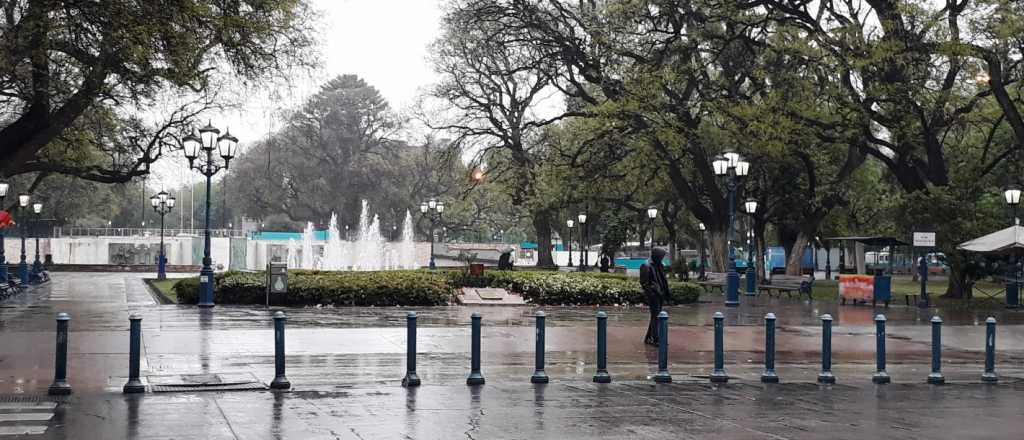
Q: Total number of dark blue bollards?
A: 14